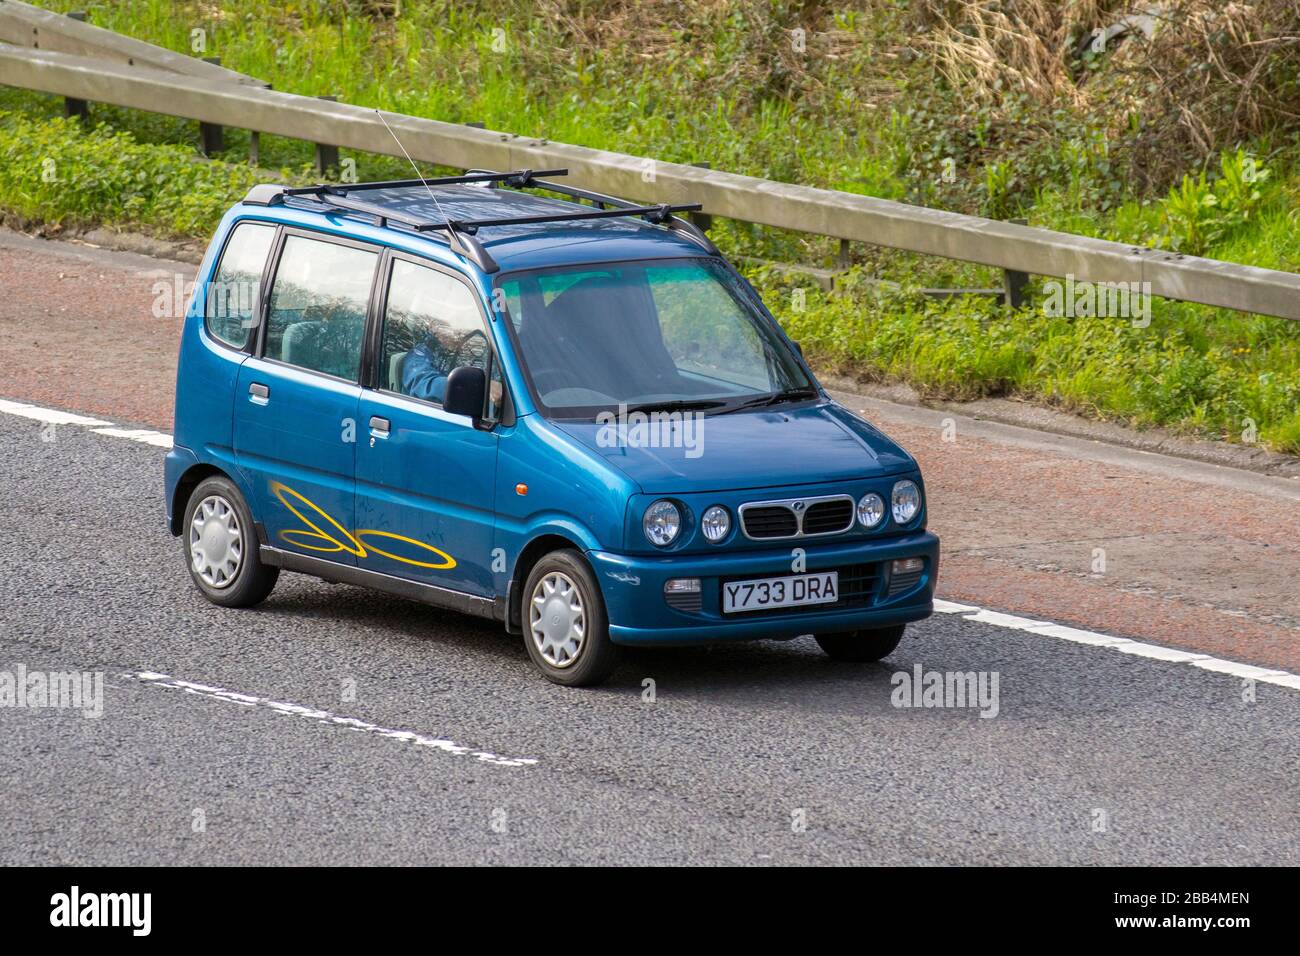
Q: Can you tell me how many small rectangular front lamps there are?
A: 2